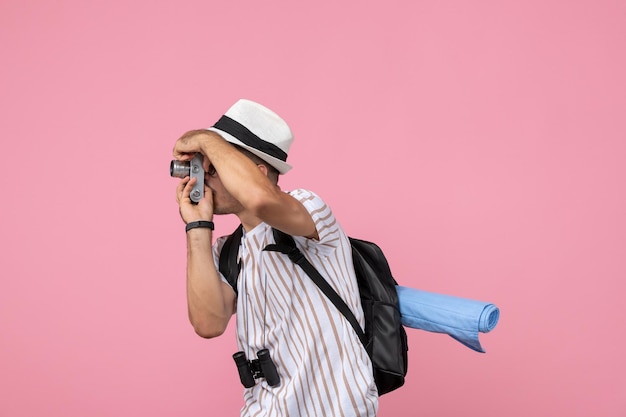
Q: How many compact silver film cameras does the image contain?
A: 1